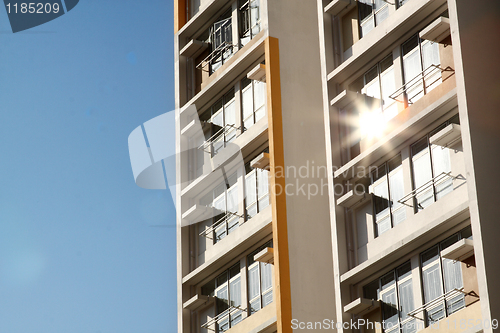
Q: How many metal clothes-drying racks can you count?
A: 7